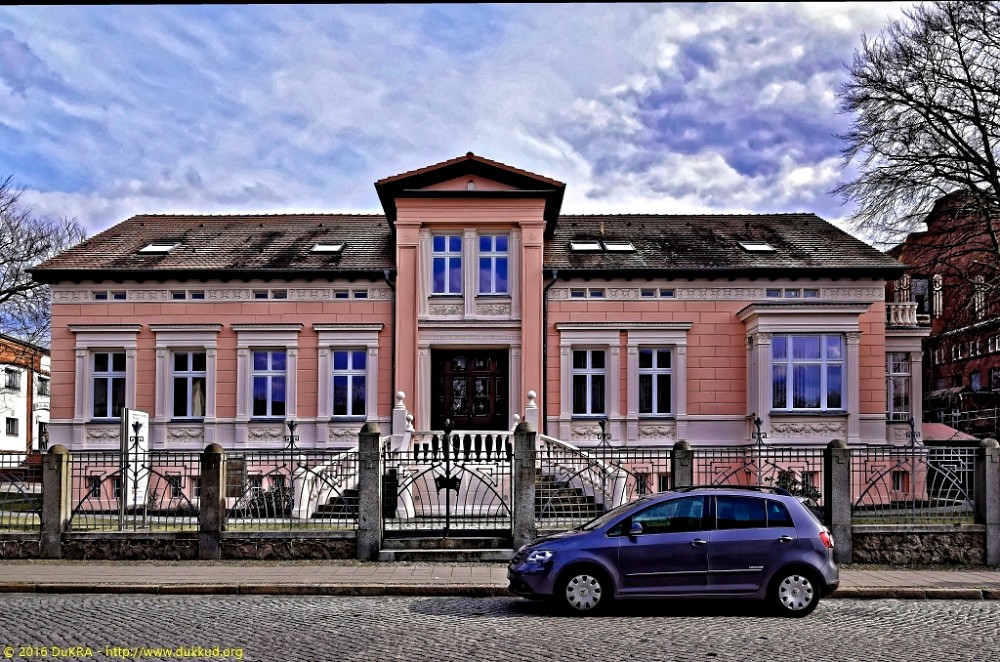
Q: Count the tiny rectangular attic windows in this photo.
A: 15